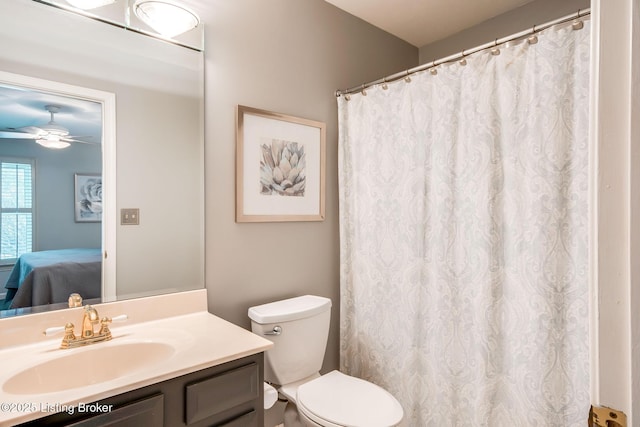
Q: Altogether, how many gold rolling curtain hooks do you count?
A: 9